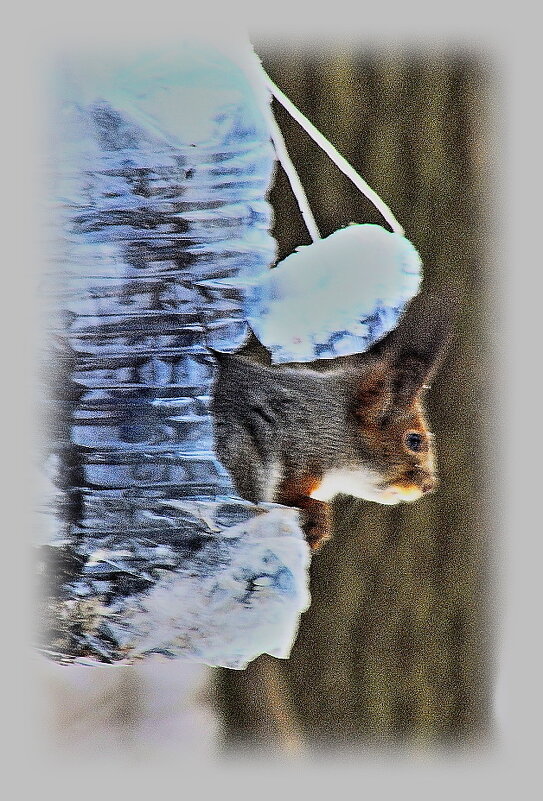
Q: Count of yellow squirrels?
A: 0